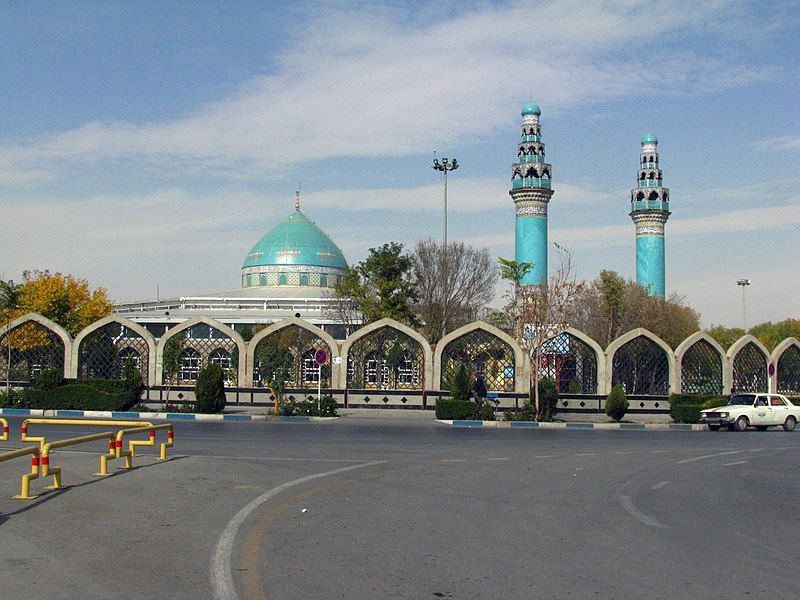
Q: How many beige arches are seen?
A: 11